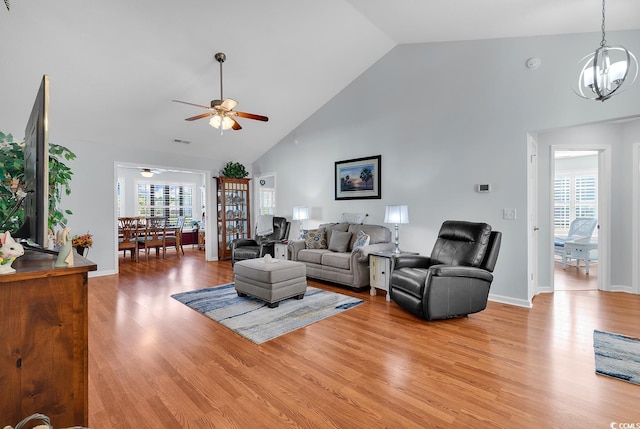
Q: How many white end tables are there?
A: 2